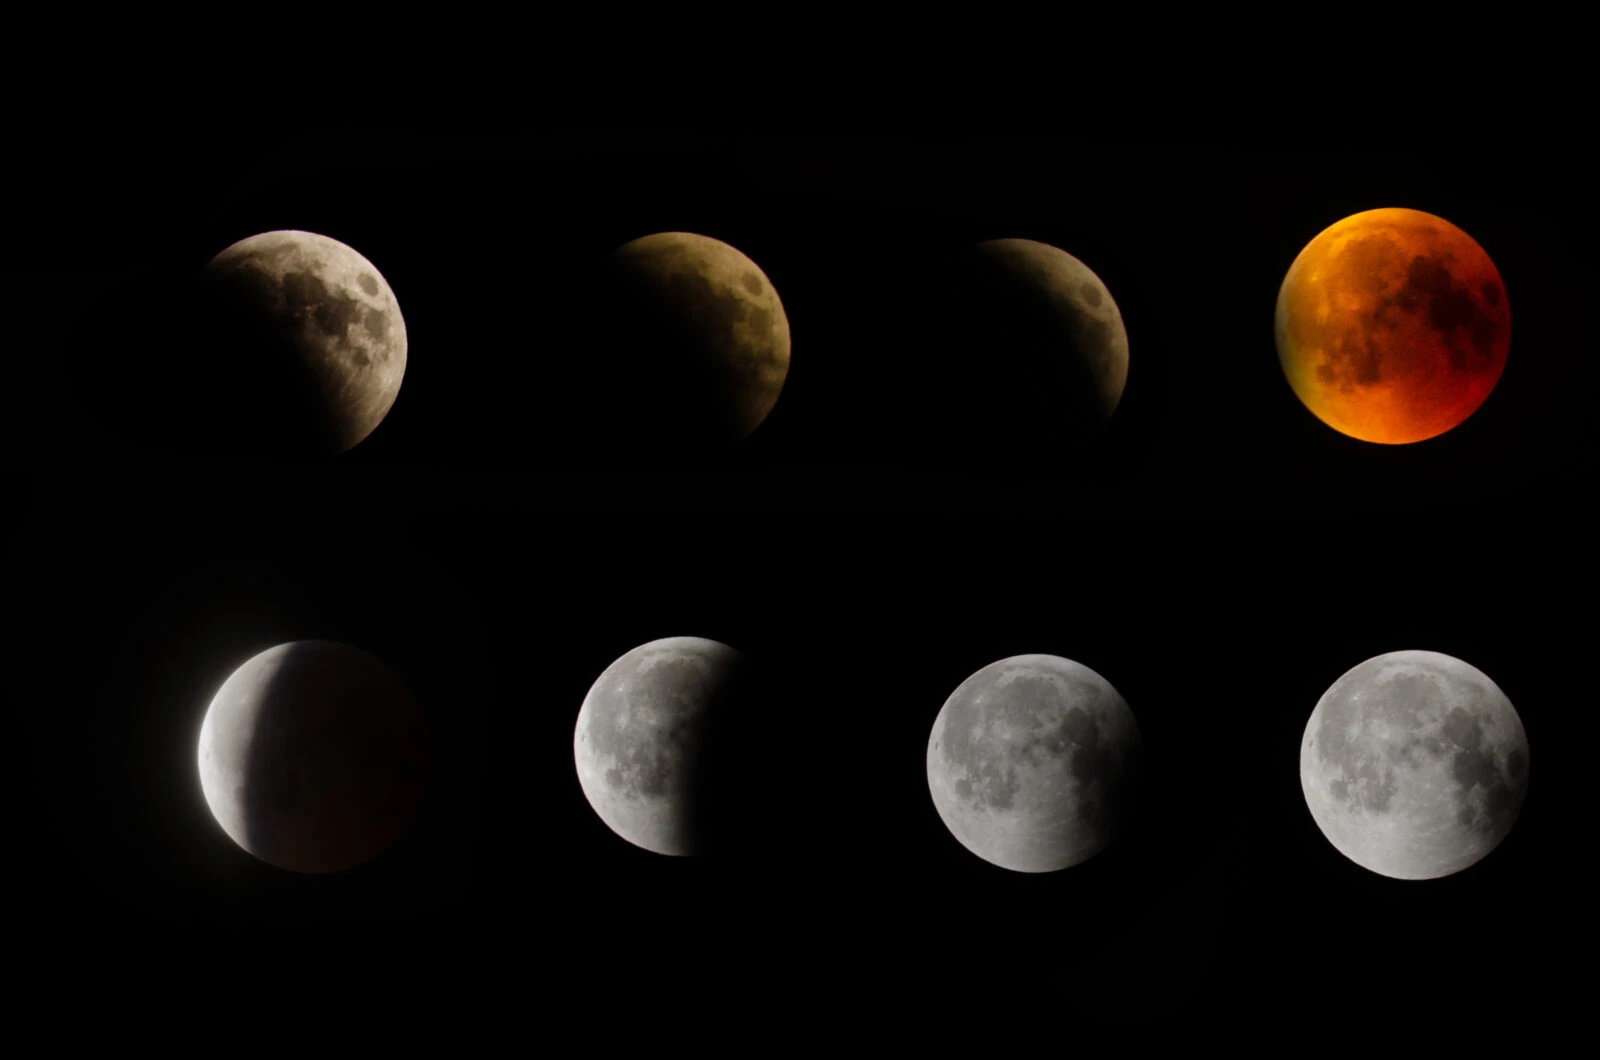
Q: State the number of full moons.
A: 2